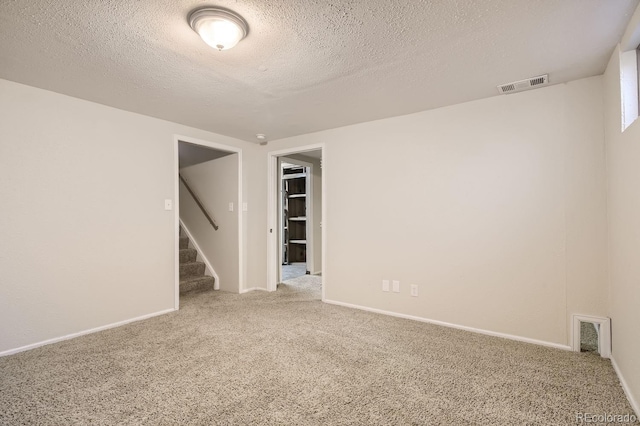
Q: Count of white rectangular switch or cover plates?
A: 6